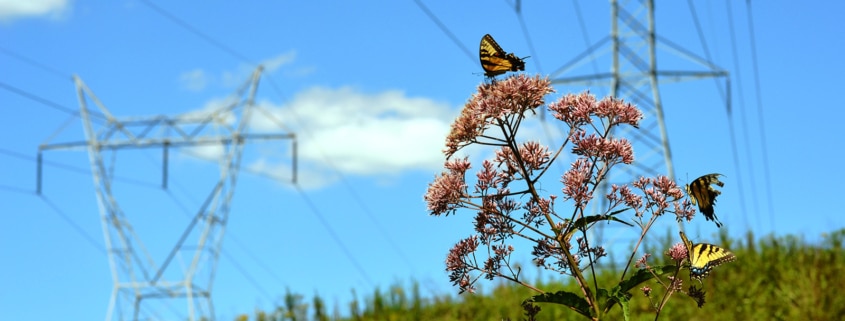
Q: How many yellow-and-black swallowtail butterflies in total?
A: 3